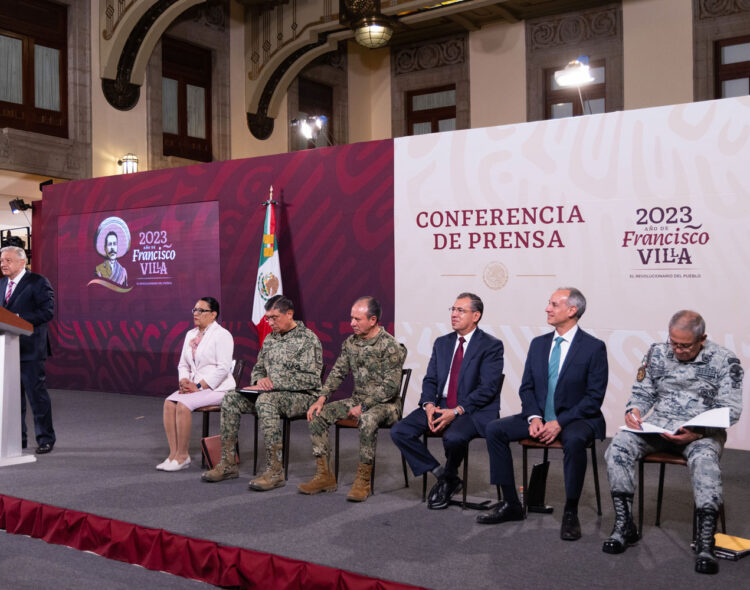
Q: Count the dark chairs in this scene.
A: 6